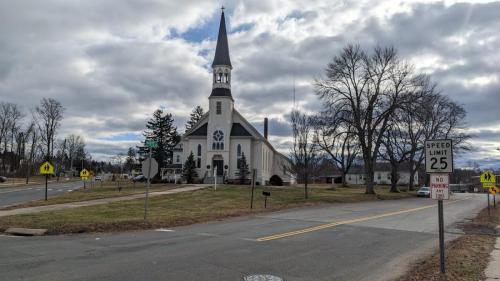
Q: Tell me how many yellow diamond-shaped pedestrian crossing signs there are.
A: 3